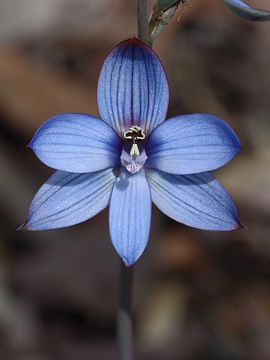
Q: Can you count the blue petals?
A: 6